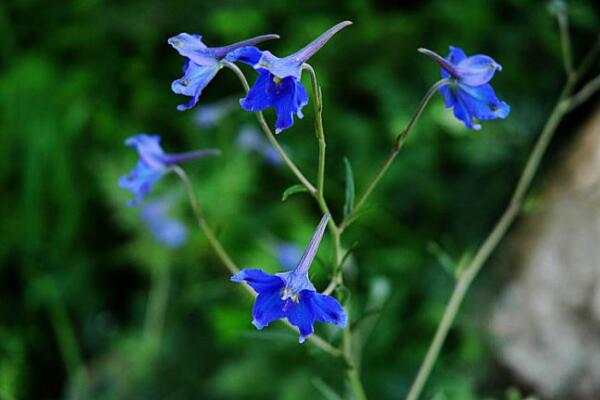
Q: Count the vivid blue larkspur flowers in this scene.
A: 5